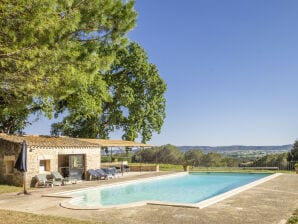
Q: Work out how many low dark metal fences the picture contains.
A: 1